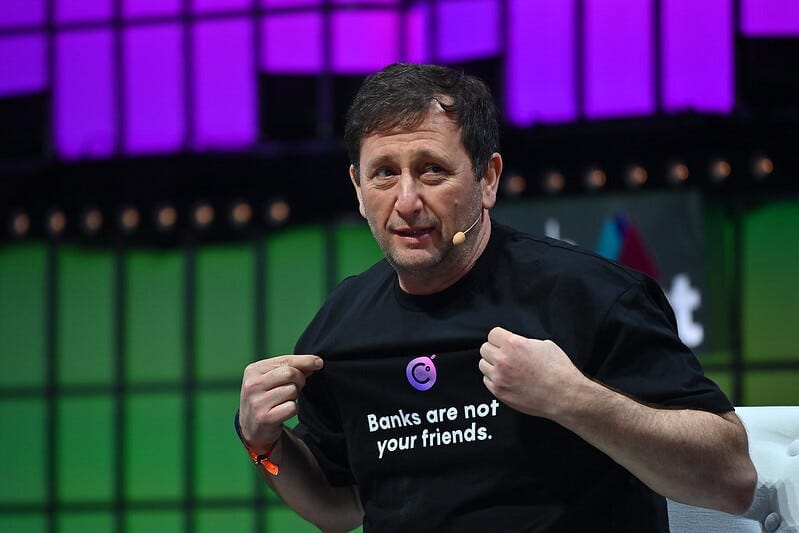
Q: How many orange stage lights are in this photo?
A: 15